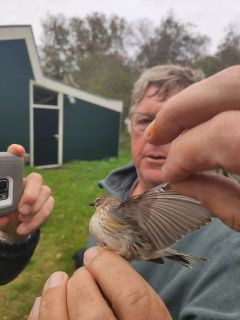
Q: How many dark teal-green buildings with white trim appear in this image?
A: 1